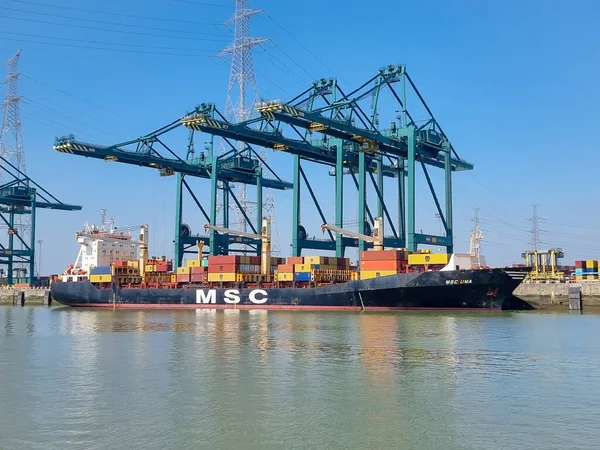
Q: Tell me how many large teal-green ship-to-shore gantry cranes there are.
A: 4